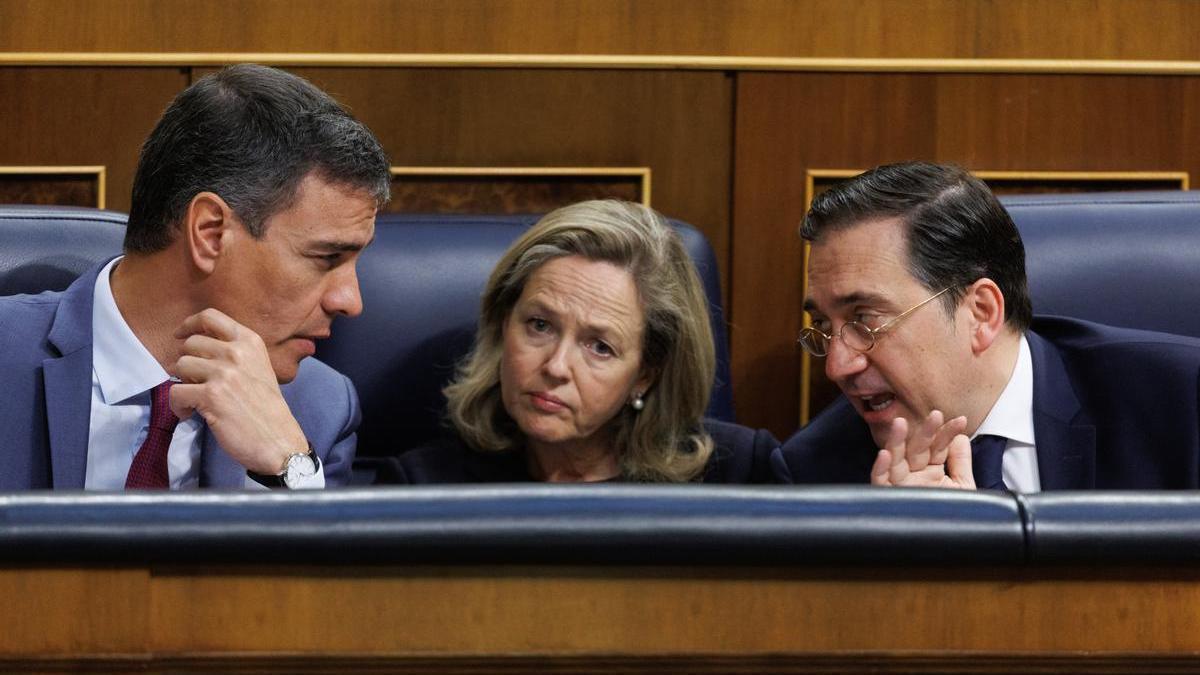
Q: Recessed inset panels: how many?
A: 3